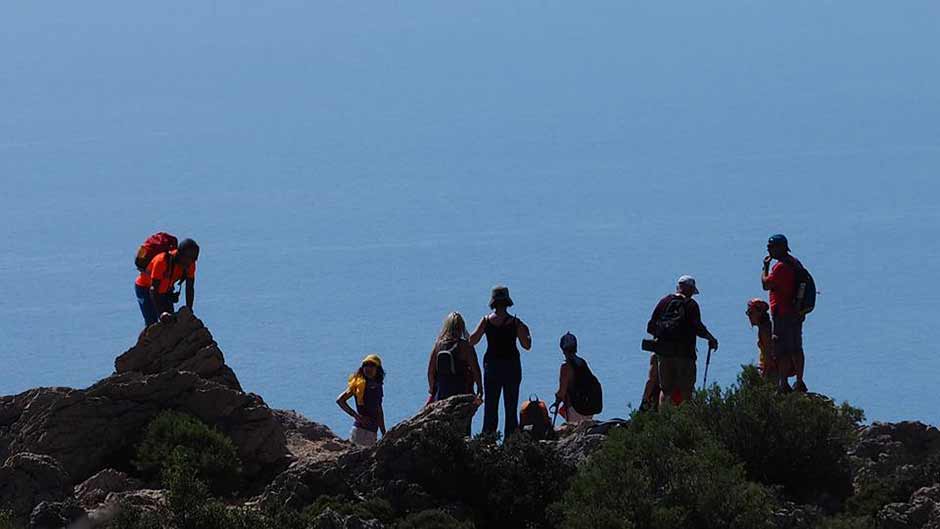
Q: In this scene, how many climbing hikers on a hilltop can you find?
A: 8